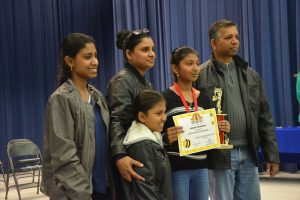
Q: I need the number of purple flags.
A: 0